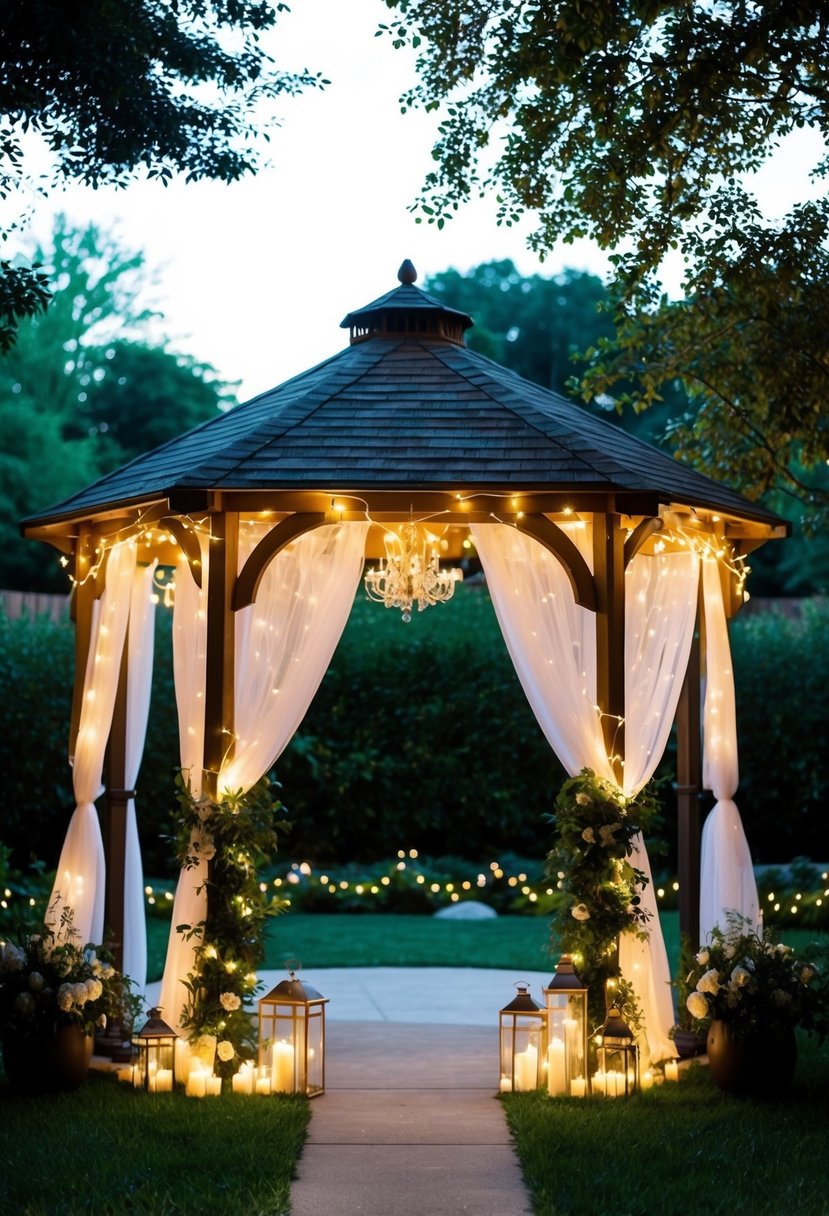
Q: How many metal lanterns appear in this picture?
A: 5